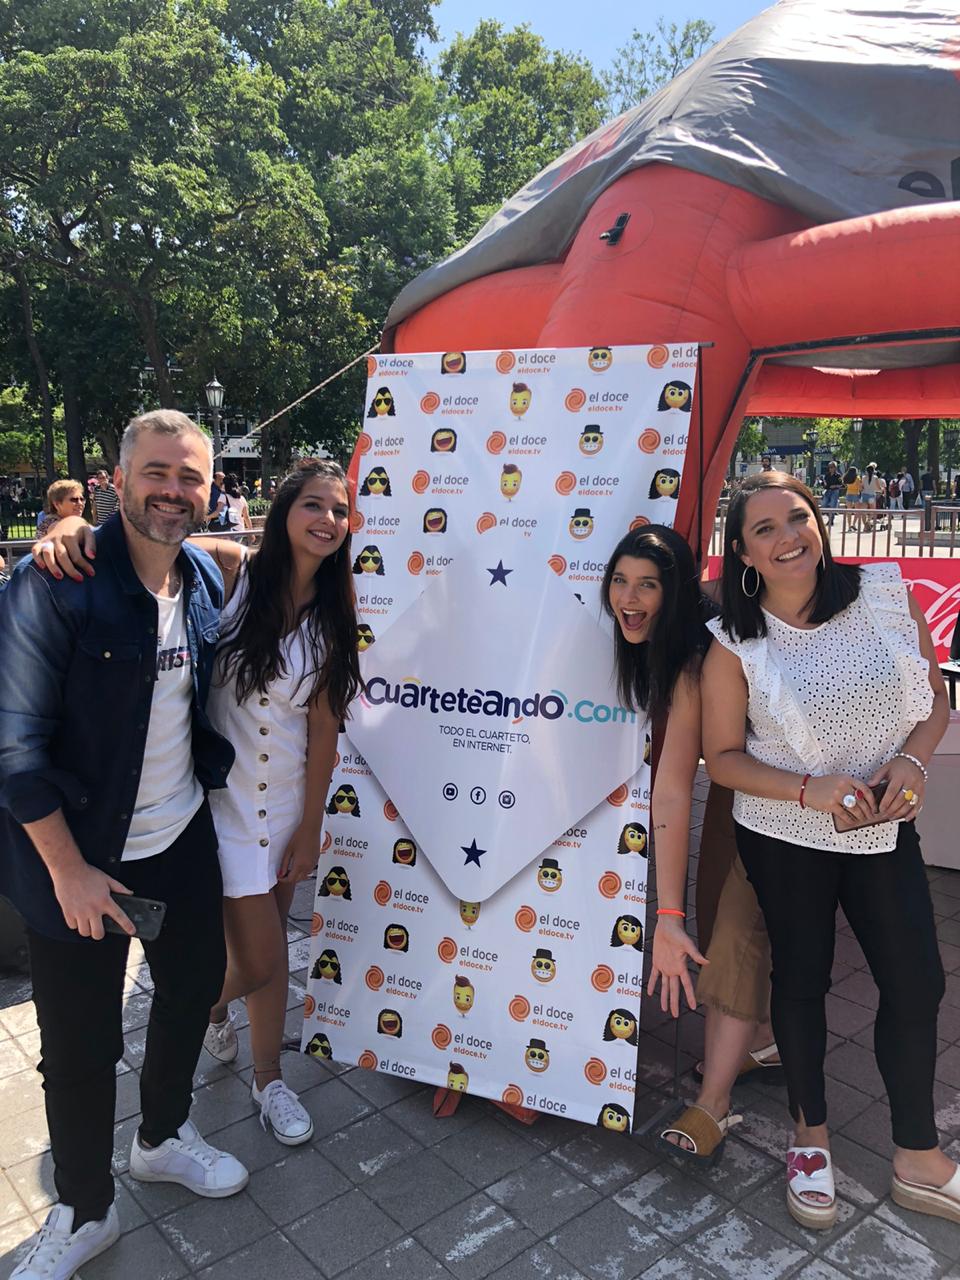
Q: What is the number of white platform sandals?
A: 2